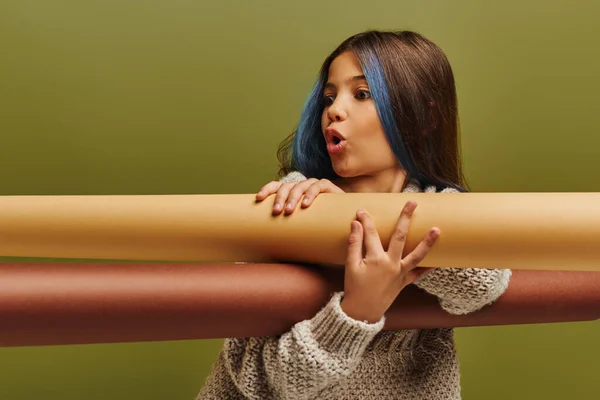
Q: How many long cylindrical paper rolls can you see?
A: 2